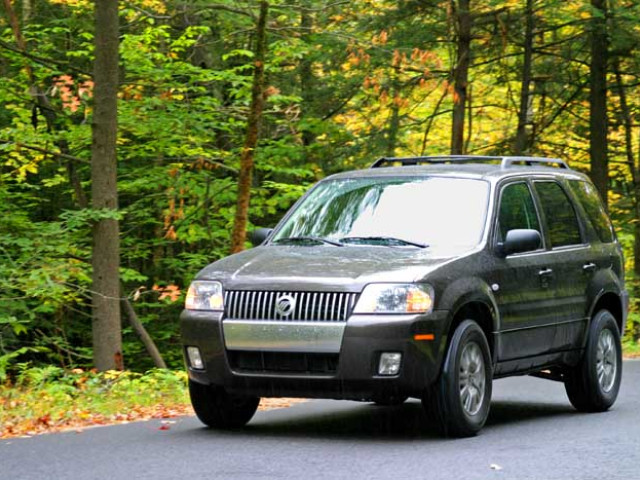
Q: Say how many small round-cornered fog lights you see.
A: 2